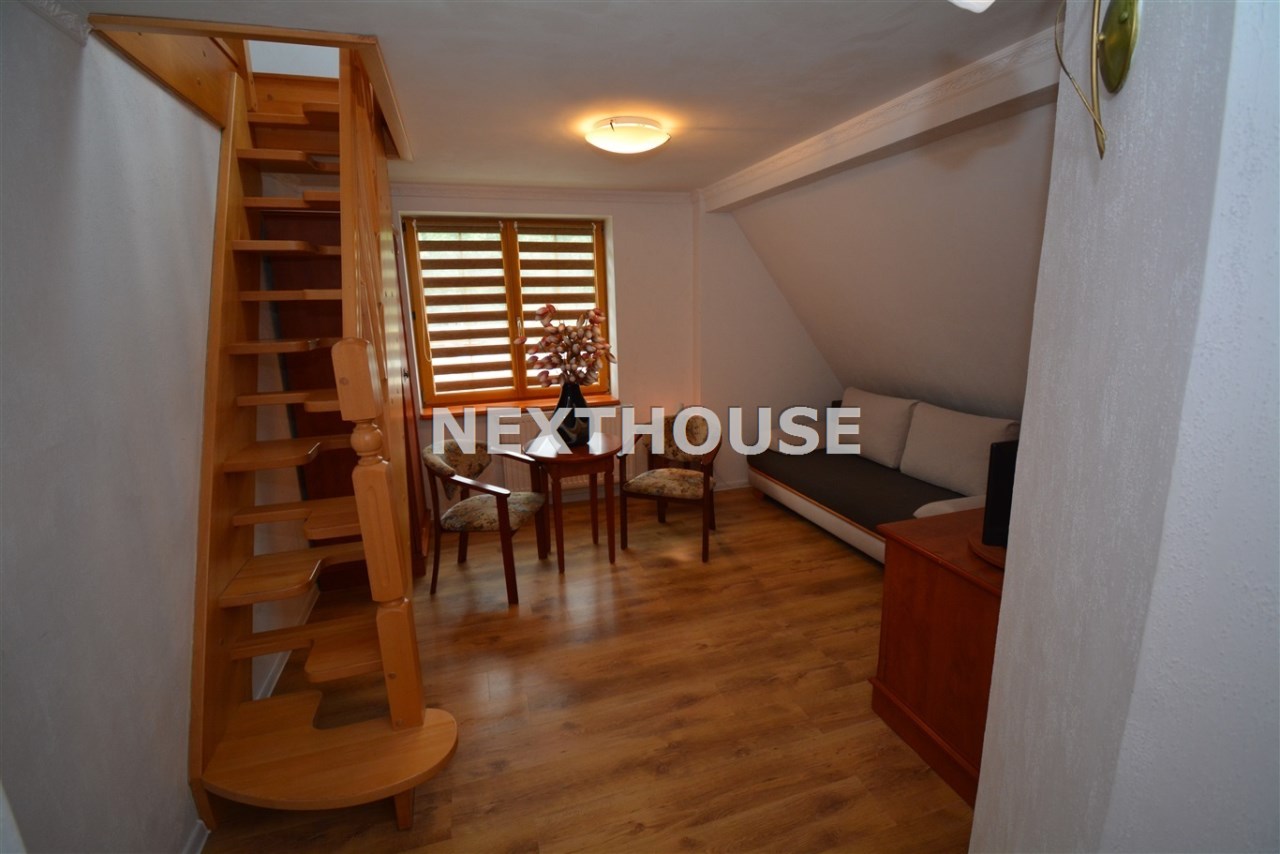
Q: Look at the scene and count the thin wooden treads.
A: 12